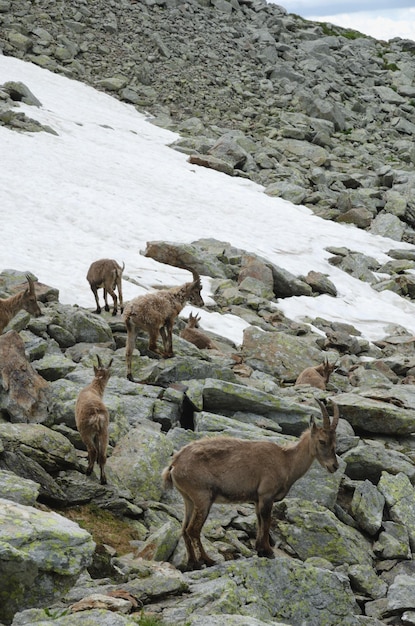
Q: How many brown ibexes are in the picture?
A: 7